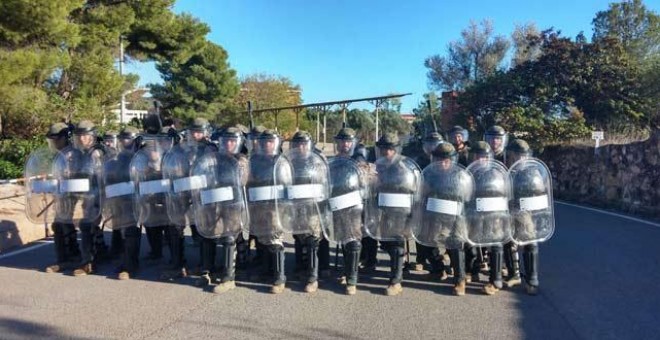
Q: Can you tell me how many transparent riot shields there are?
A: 13